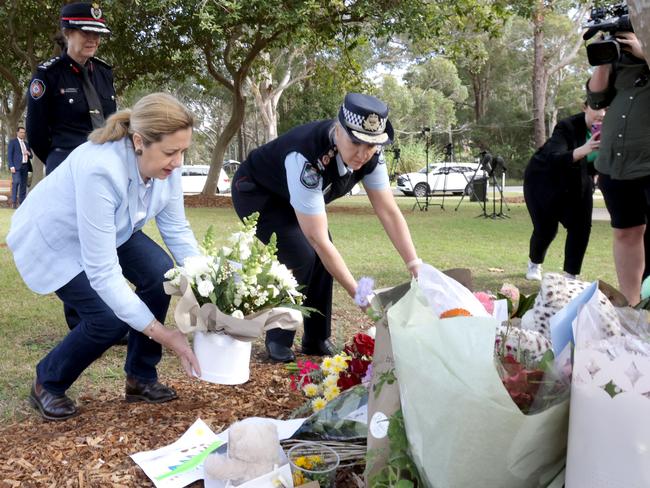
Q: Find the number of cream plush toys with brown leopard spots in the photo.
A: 1